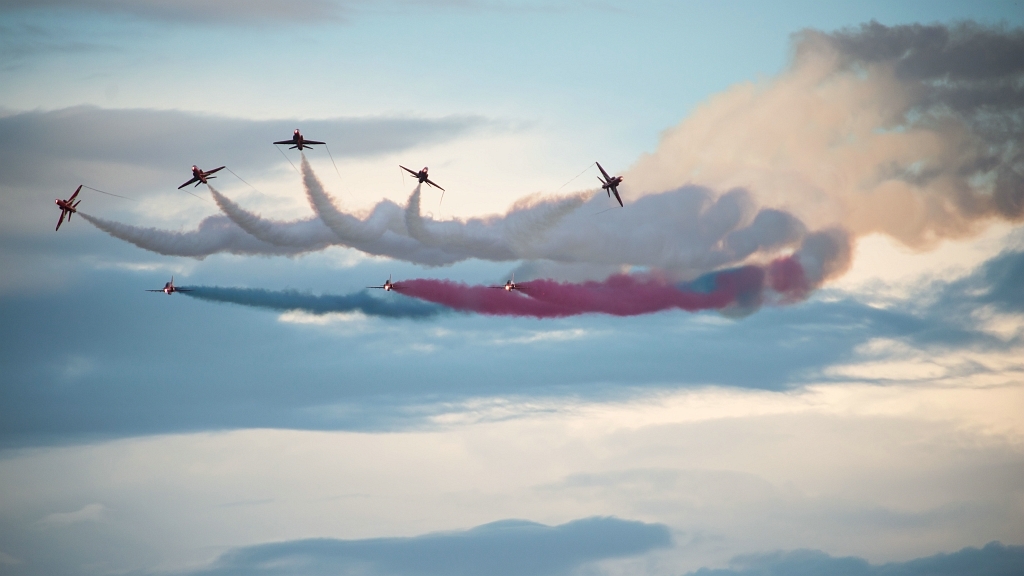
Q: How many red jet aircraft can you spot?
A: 8